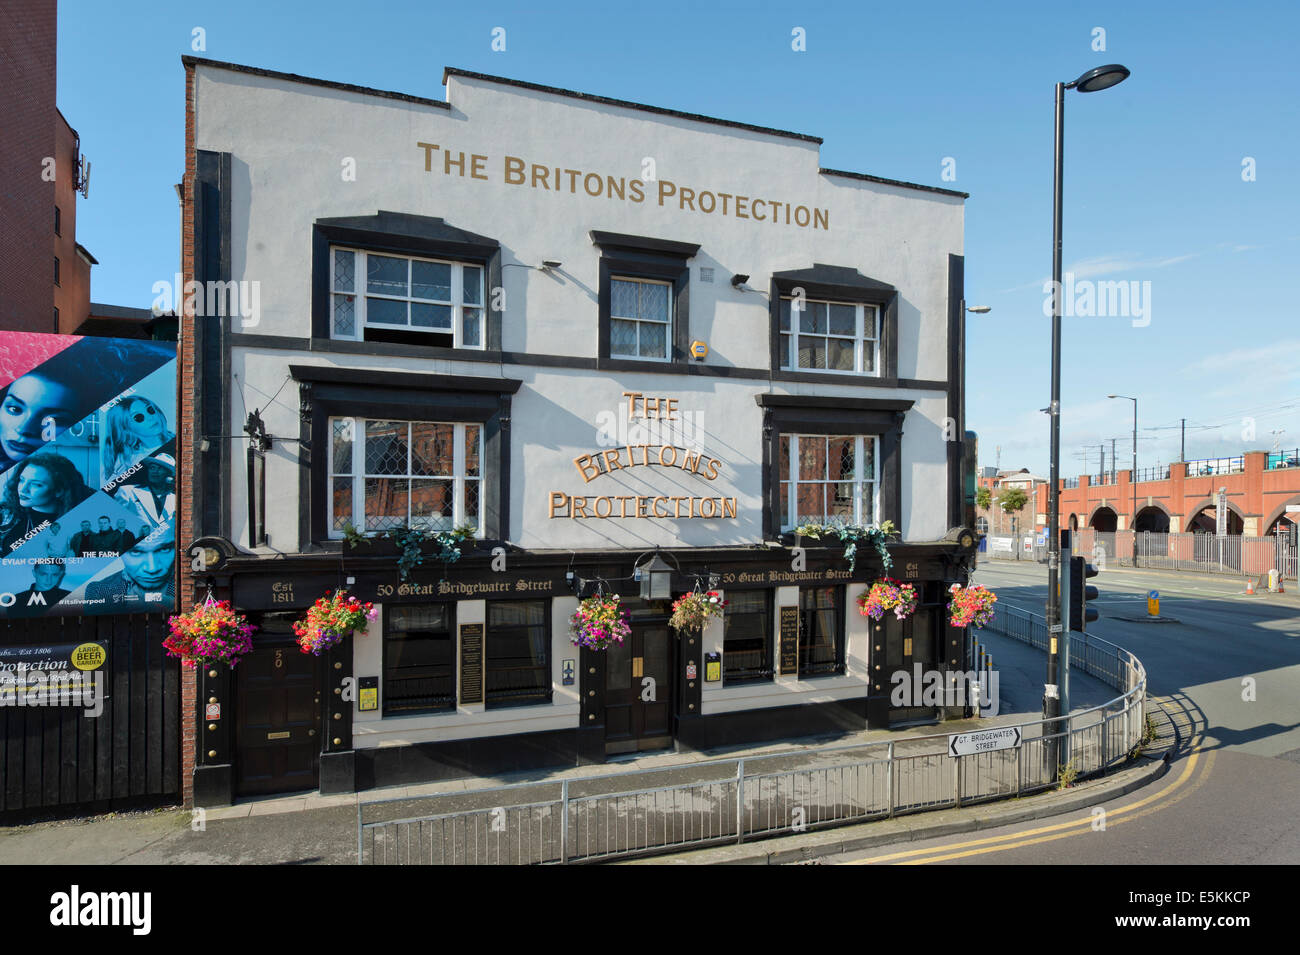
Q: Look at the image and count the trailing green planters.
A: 2